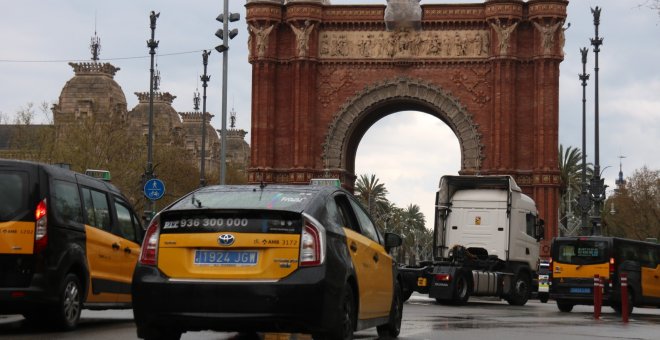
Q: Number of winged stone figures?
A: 4